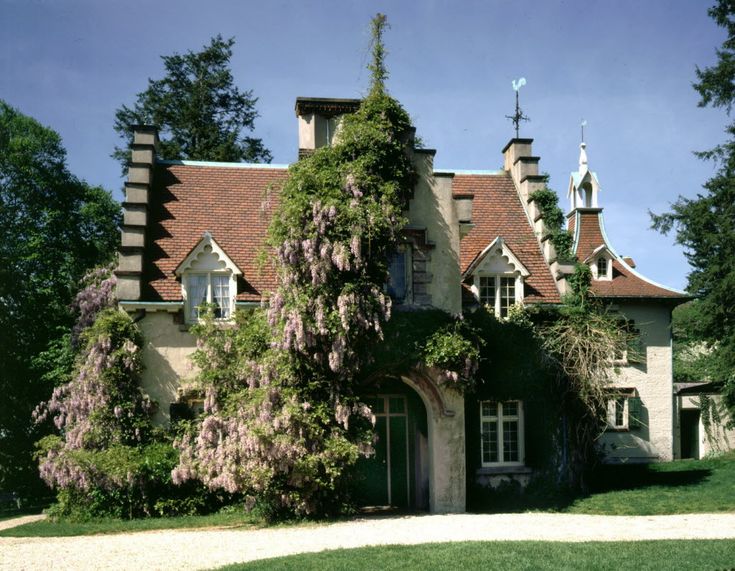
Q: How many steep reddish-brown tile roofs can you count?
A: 3